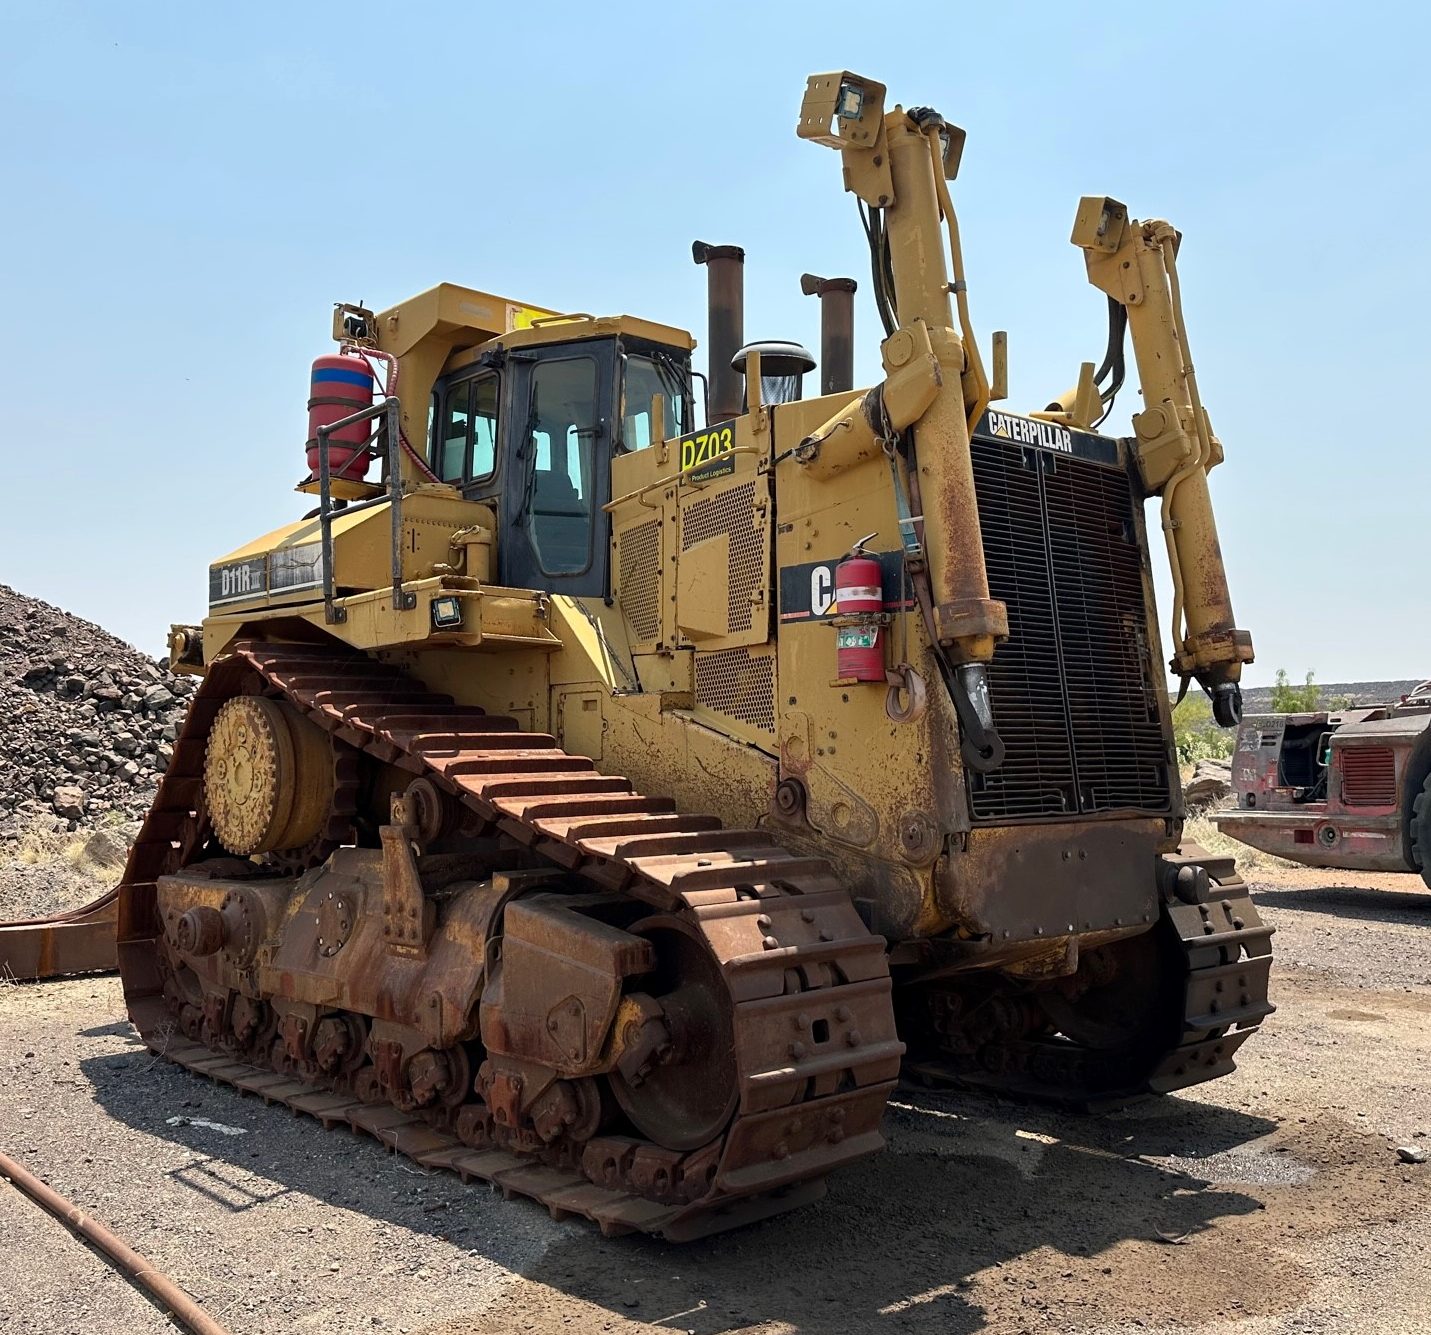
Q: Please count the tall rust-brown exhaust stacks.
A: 2